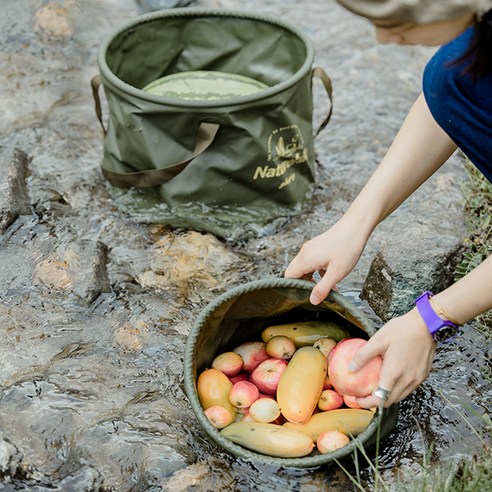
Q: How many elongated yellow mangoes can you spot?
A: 5